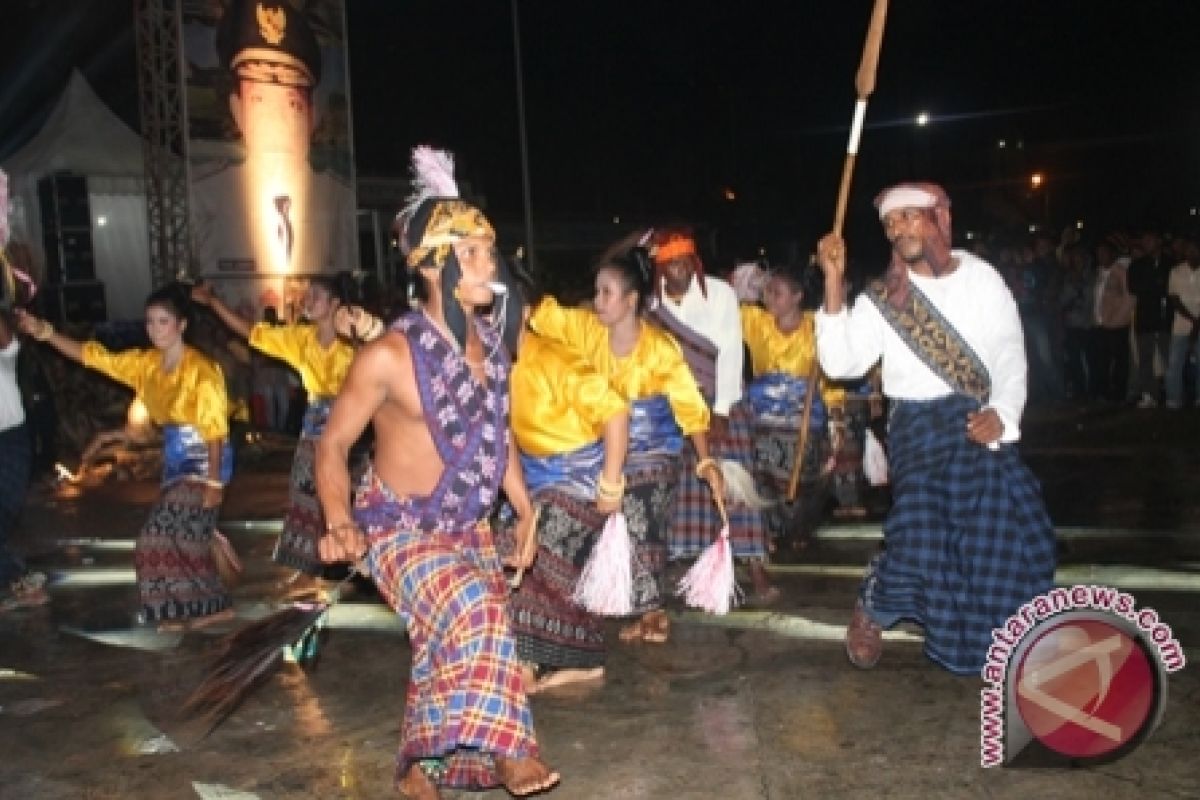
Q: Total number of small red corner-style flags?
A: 0